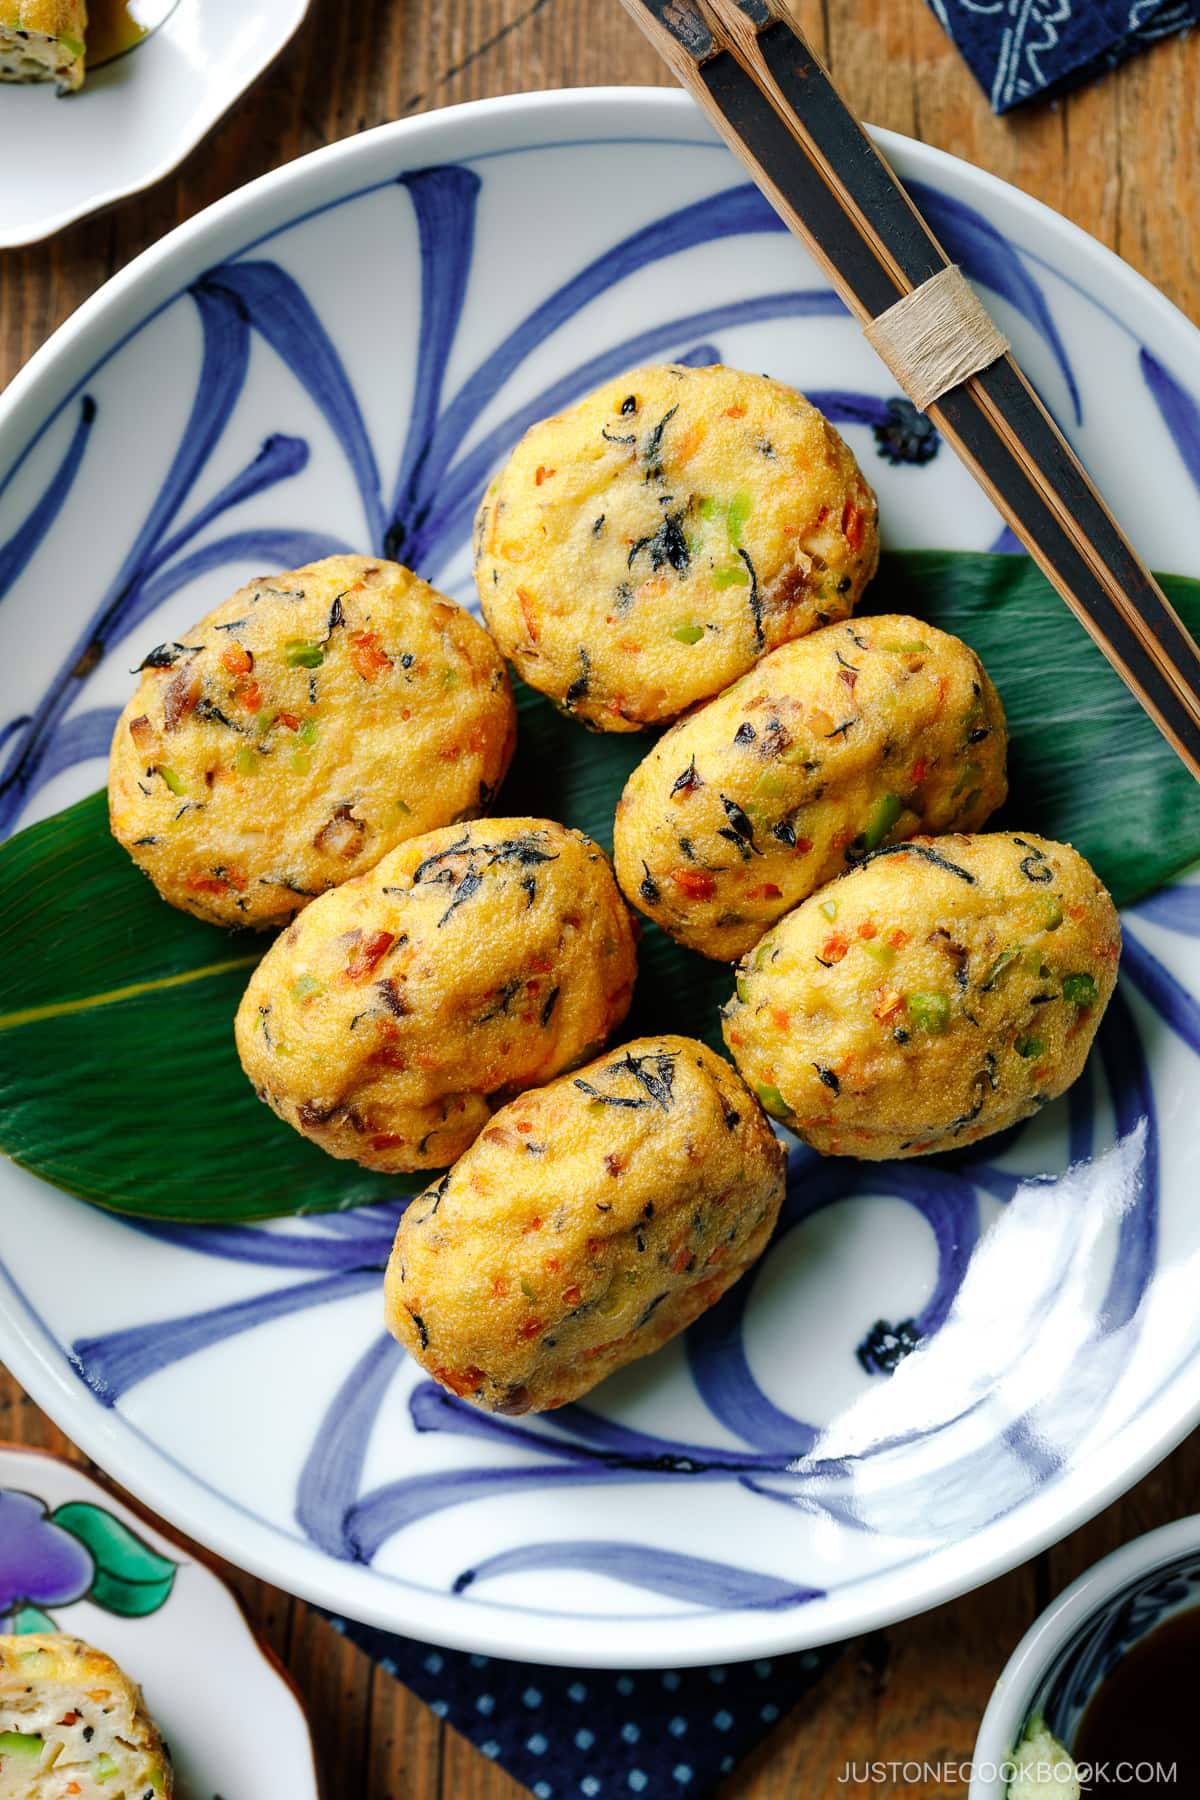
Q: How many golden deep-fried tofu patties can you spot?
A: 6